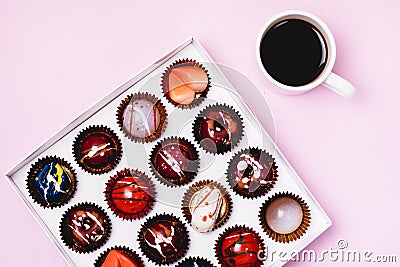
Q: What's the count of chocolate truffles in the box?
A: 15